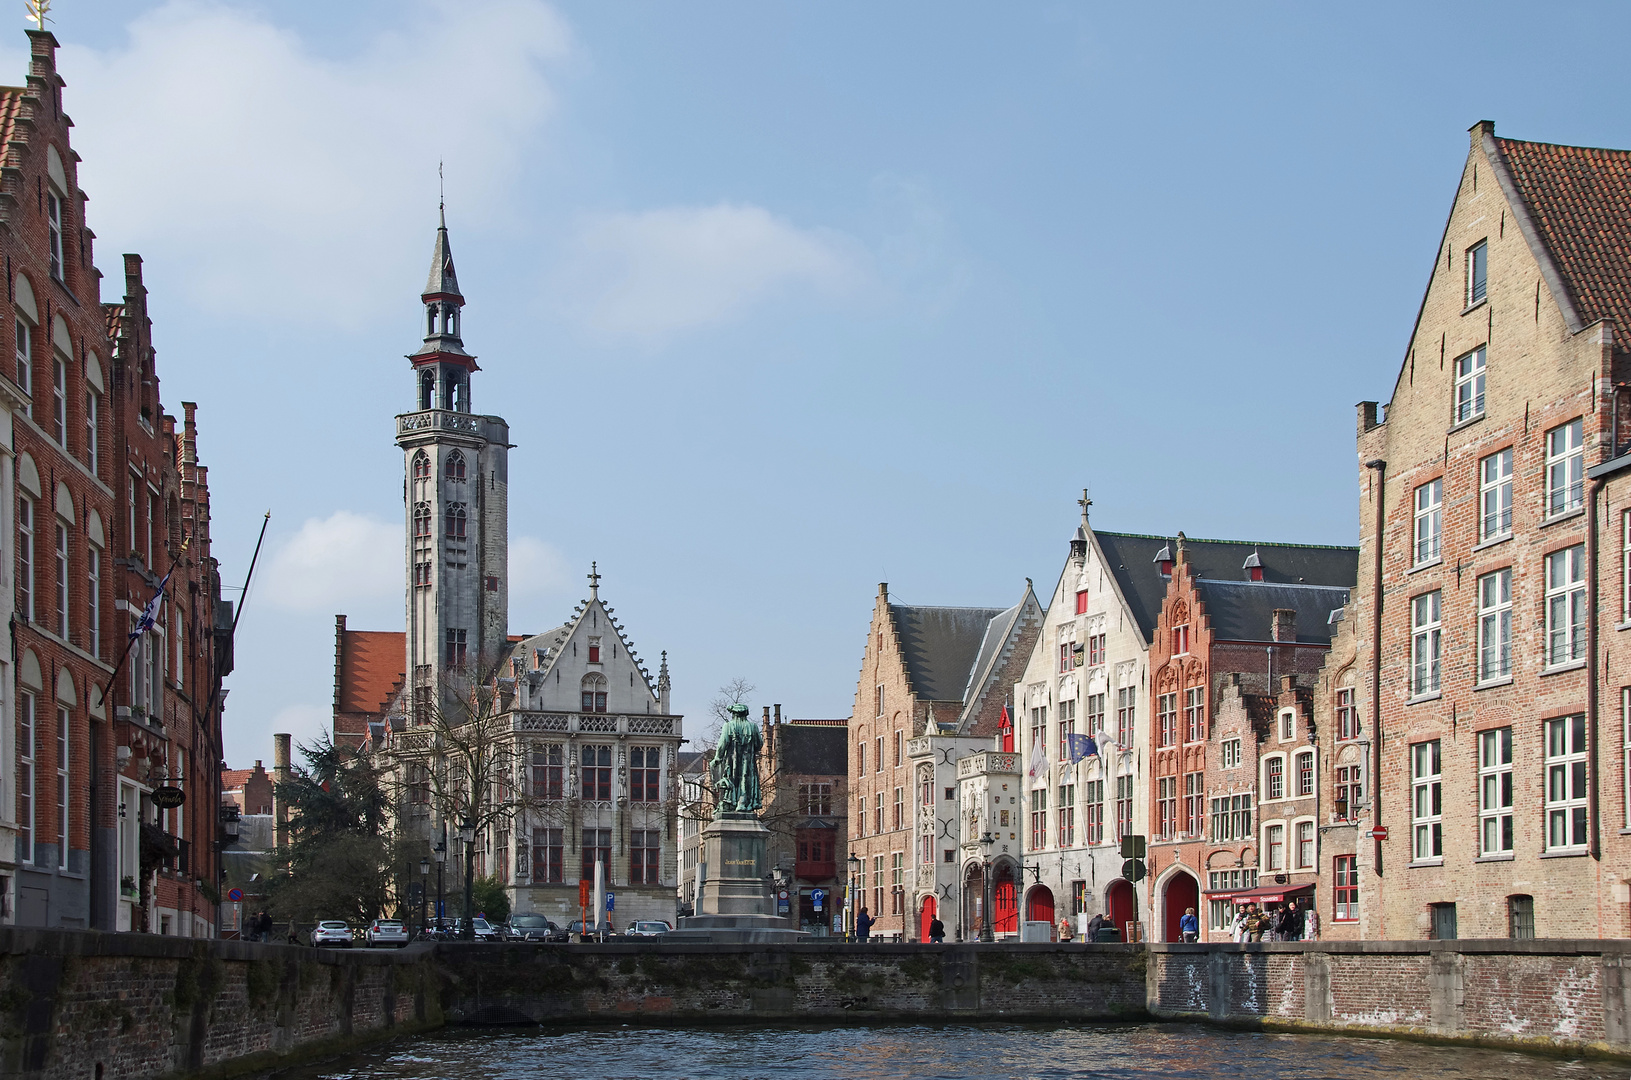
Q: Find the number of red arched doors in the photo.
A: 5